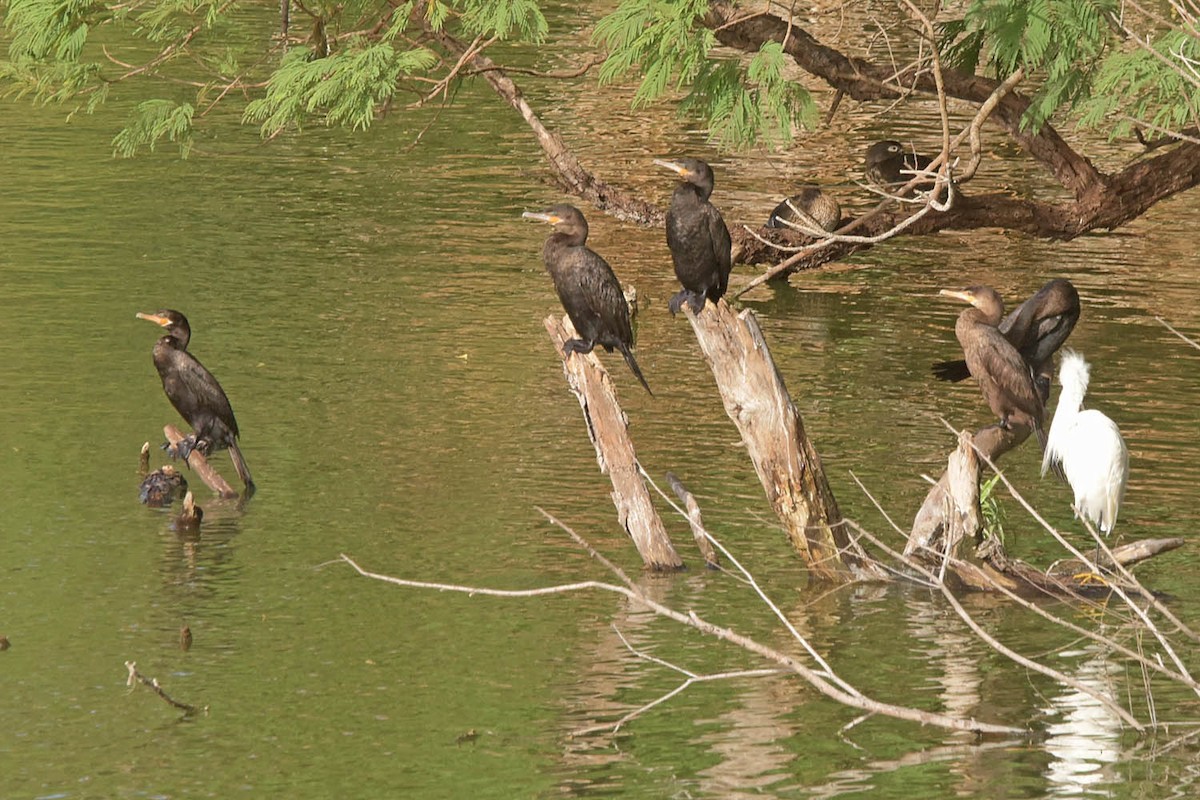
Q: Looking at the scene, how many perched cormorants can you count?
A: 5